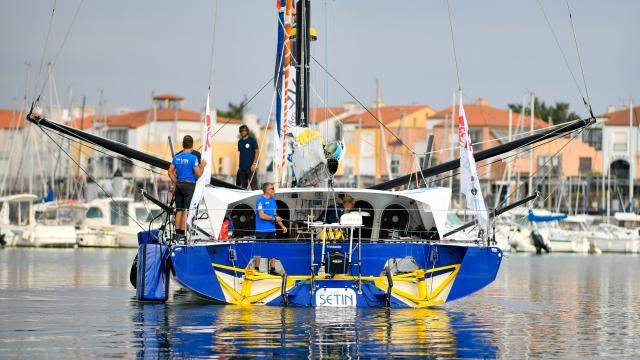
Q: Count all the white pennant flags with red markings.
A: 2